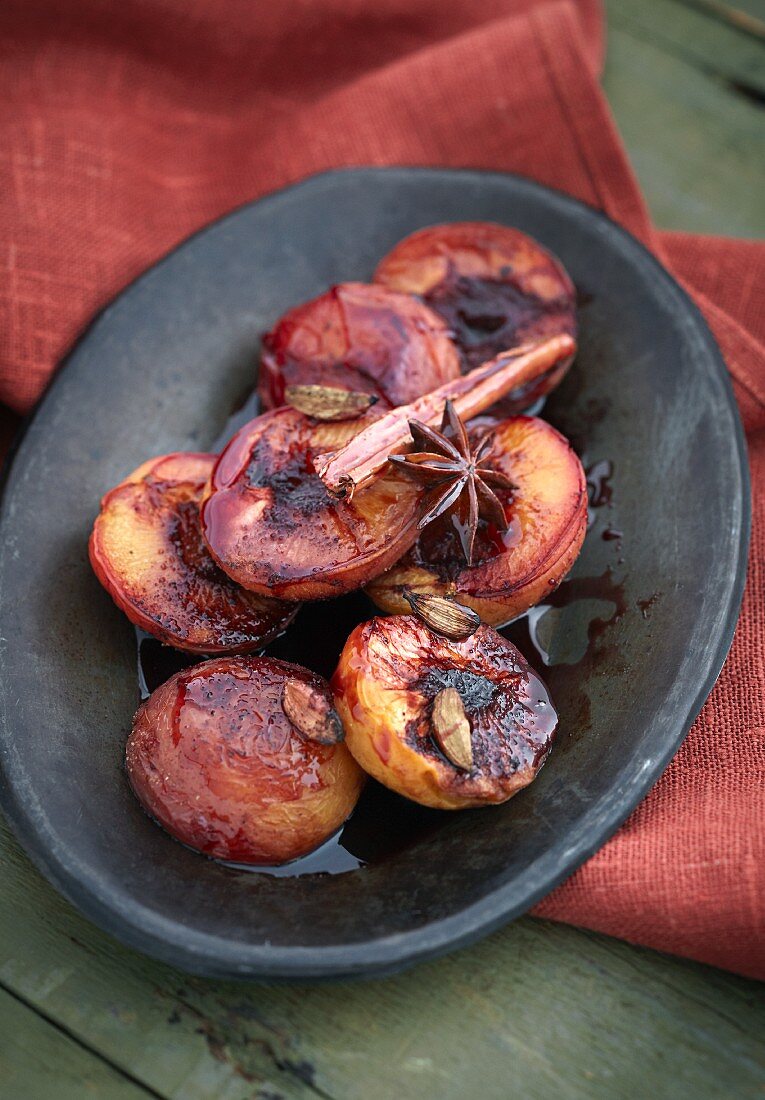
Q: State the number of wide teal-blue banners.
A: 0